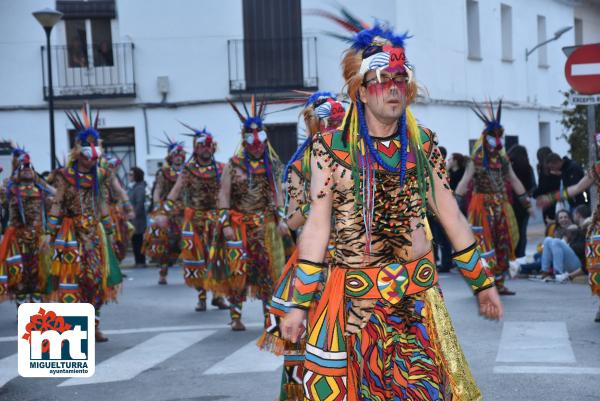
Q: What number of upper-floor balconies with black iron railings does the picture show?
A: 2